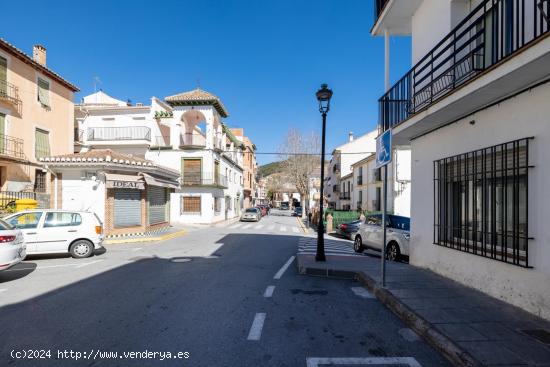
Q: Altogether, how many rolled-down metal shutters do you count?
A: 2